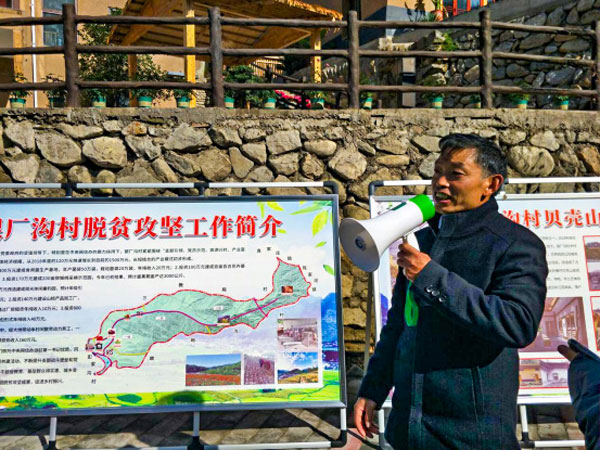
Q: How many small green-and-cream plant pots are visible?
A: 13